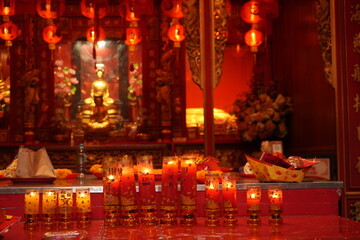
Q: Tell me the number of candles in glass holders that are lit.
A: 13